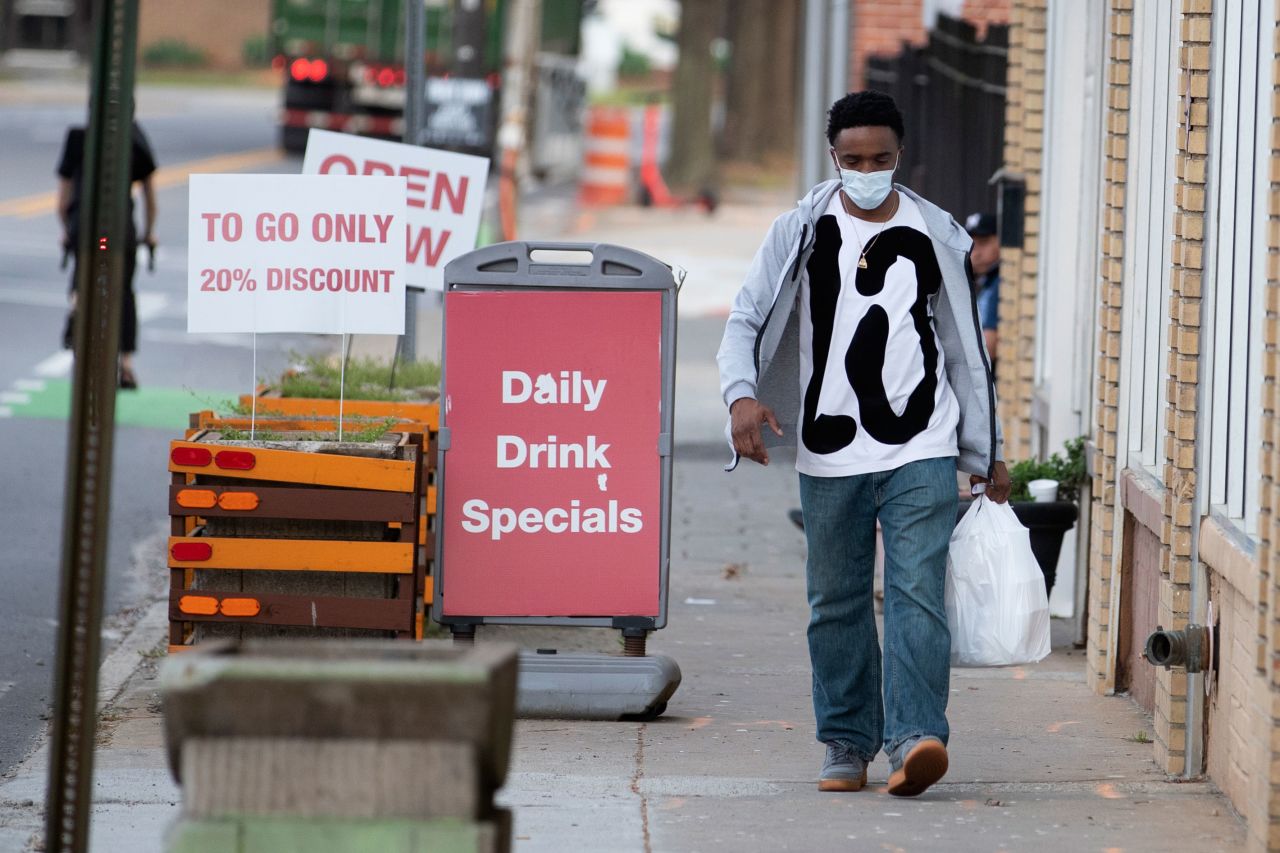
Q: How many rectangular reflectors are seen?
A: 7